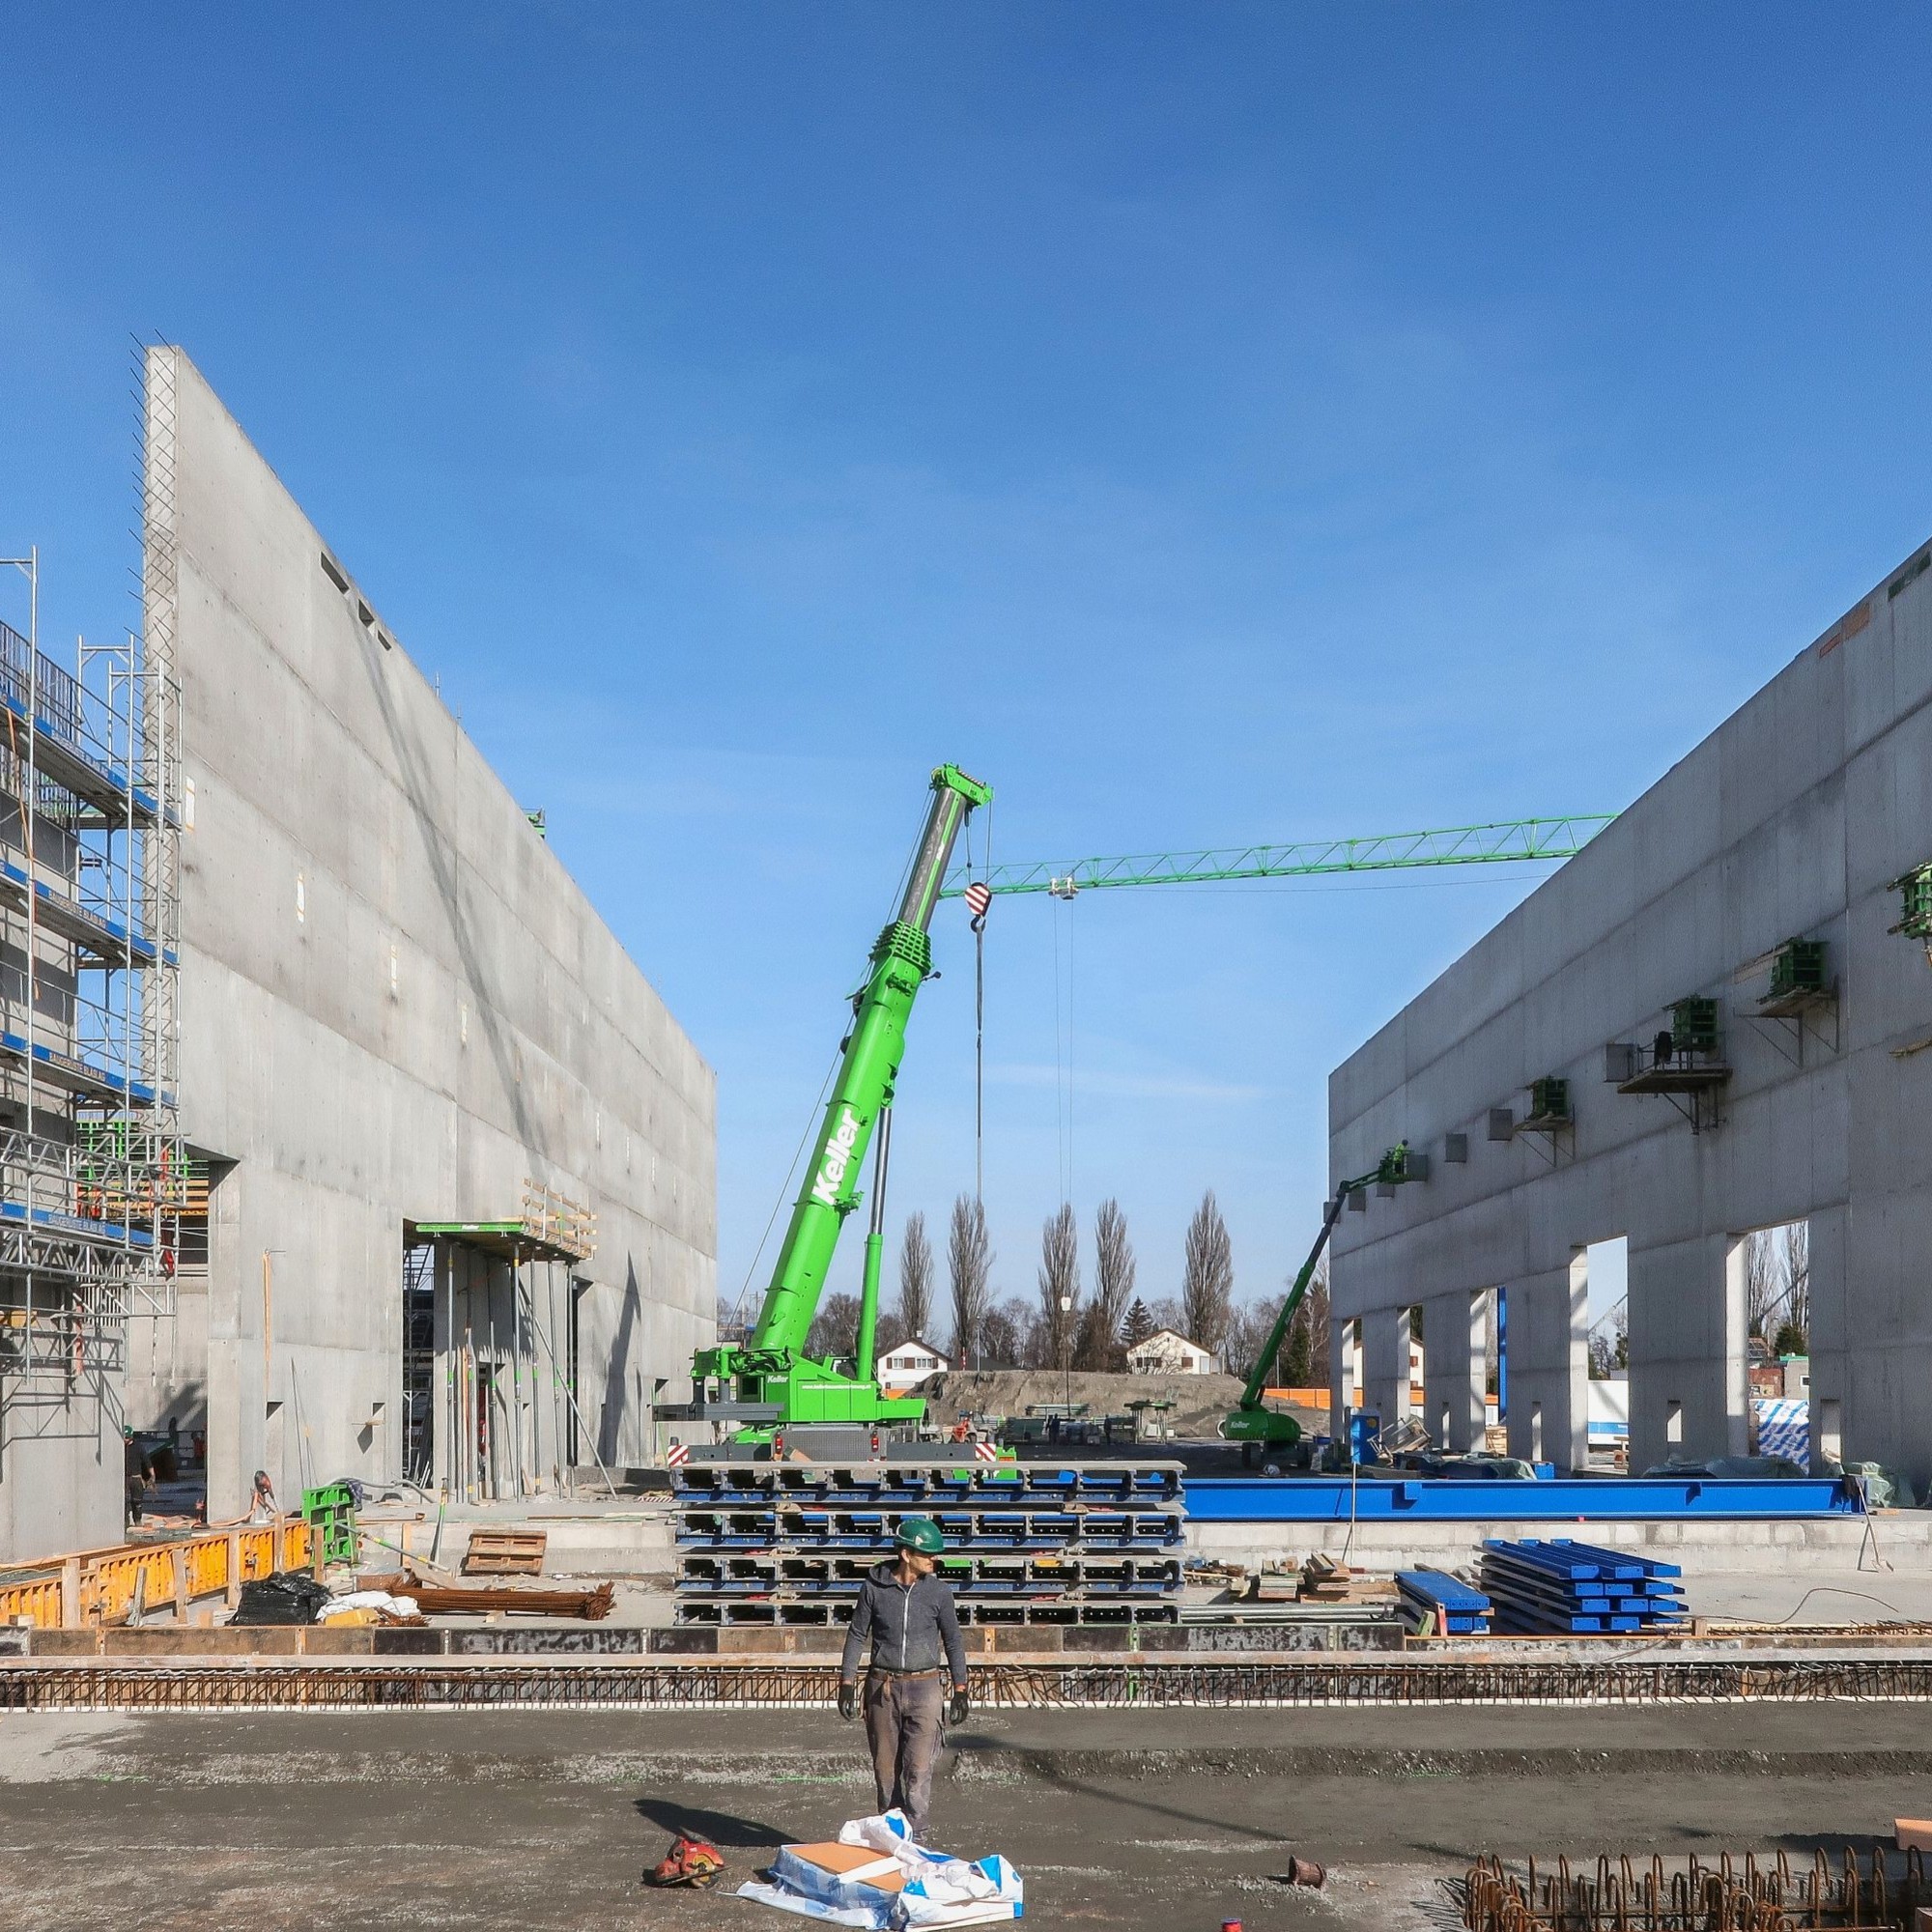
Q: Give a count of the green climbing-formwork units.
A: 4